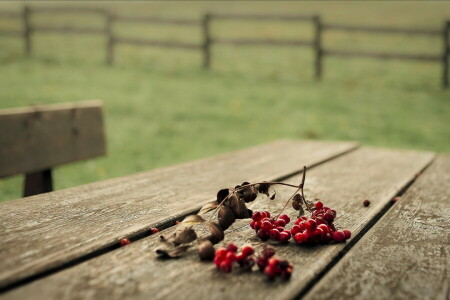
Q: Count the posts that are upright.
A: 5